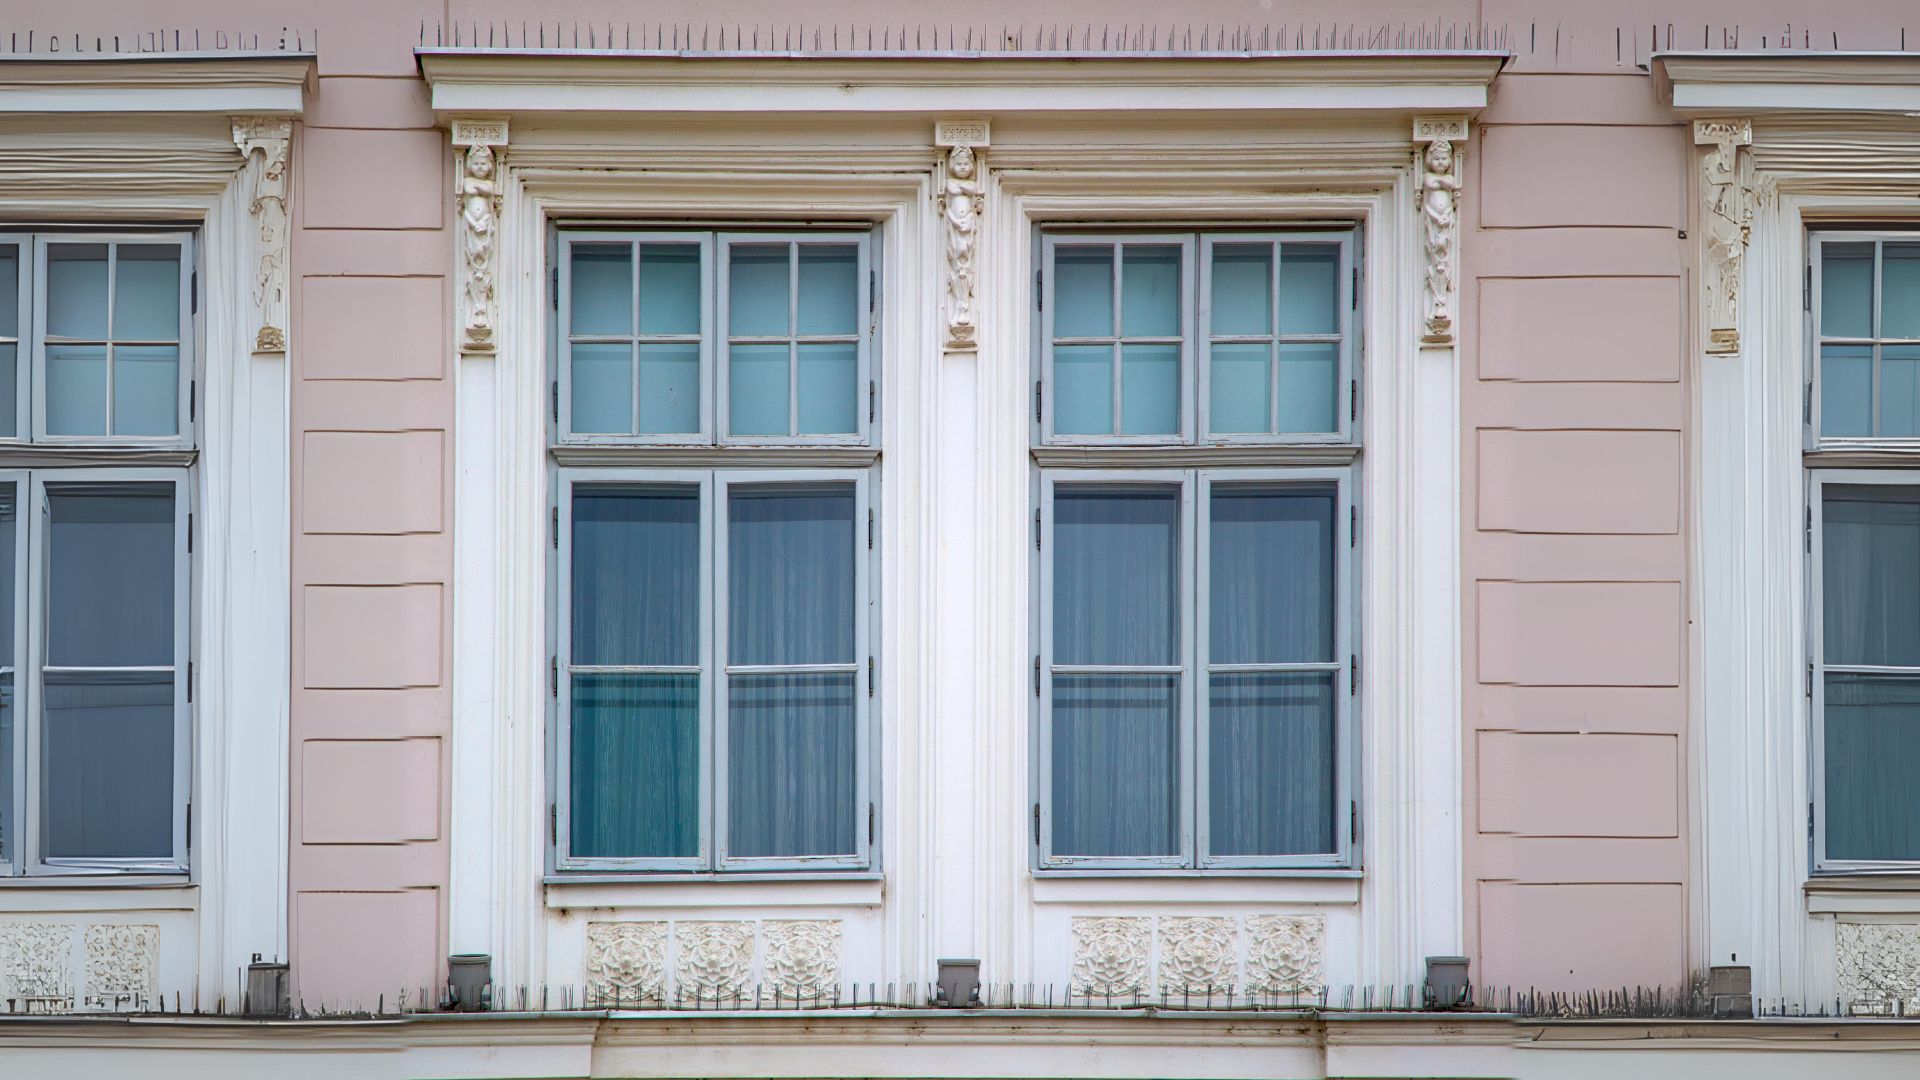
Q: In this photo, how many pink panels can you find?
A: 12